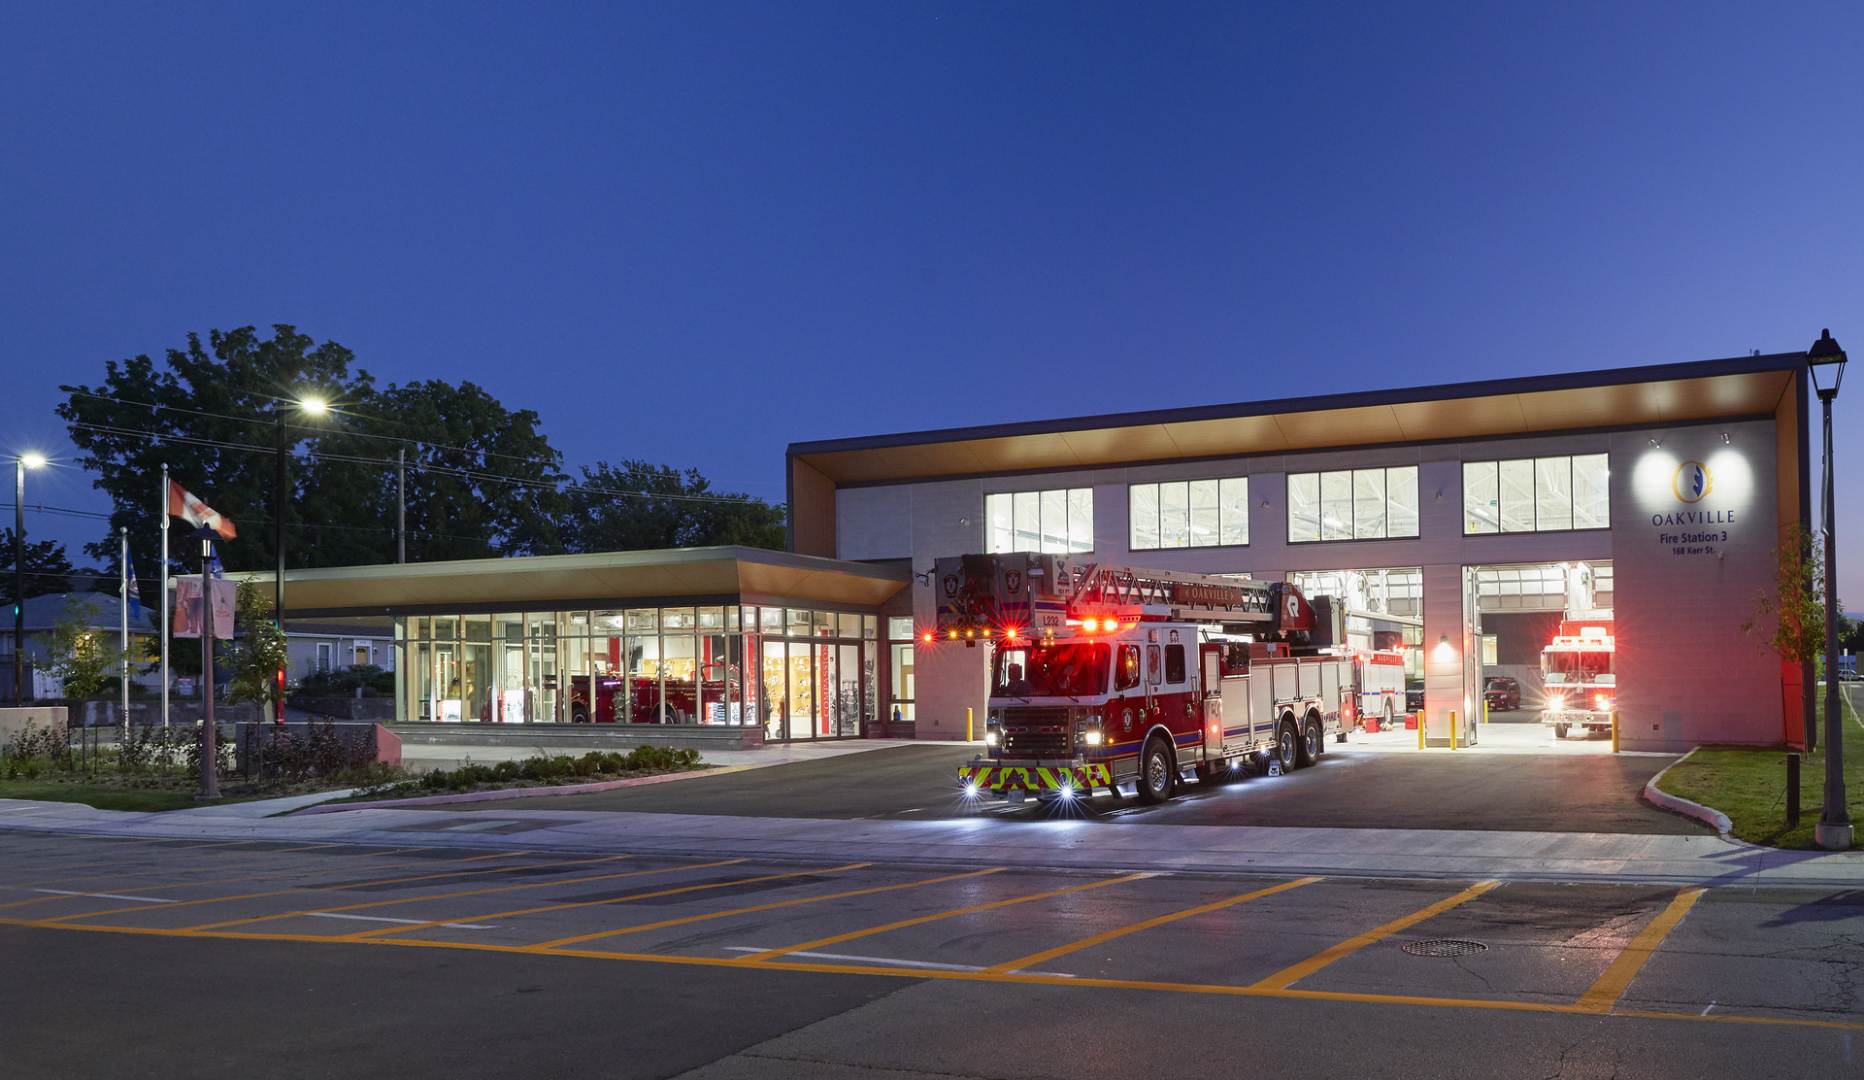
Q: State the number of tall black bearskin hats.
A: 0